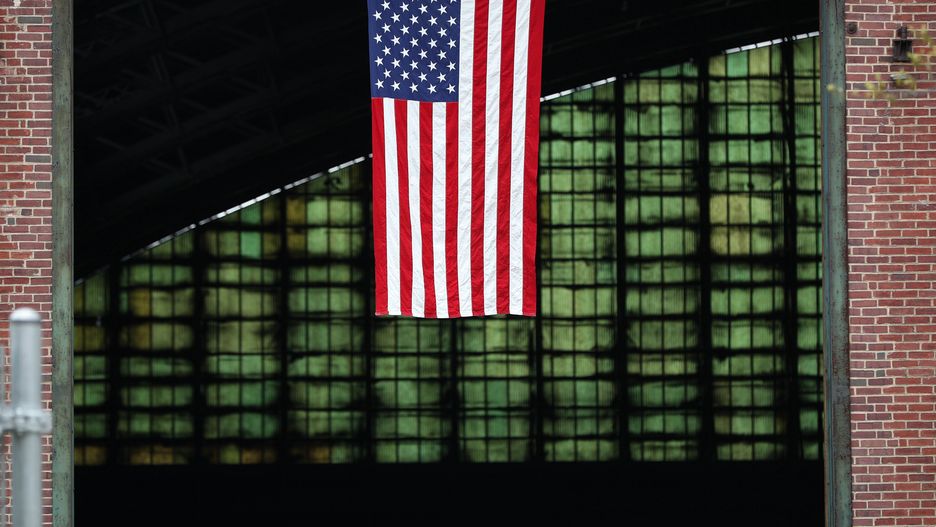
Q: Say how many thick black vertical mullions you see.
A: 9